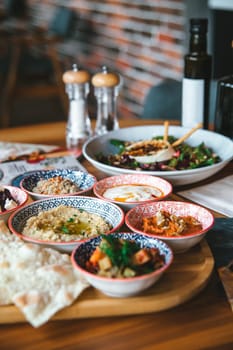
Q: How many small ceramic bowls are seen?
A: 6